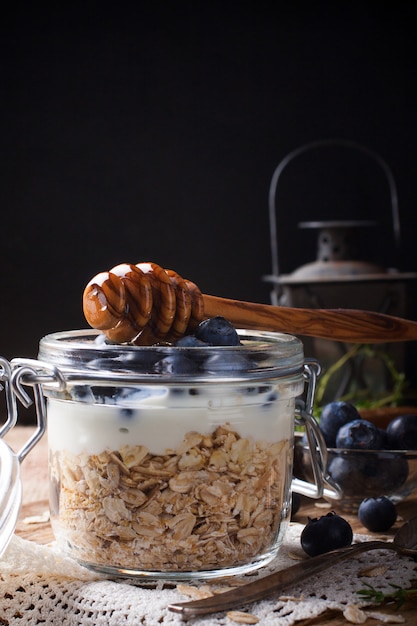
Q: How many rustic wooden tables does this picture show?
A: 1